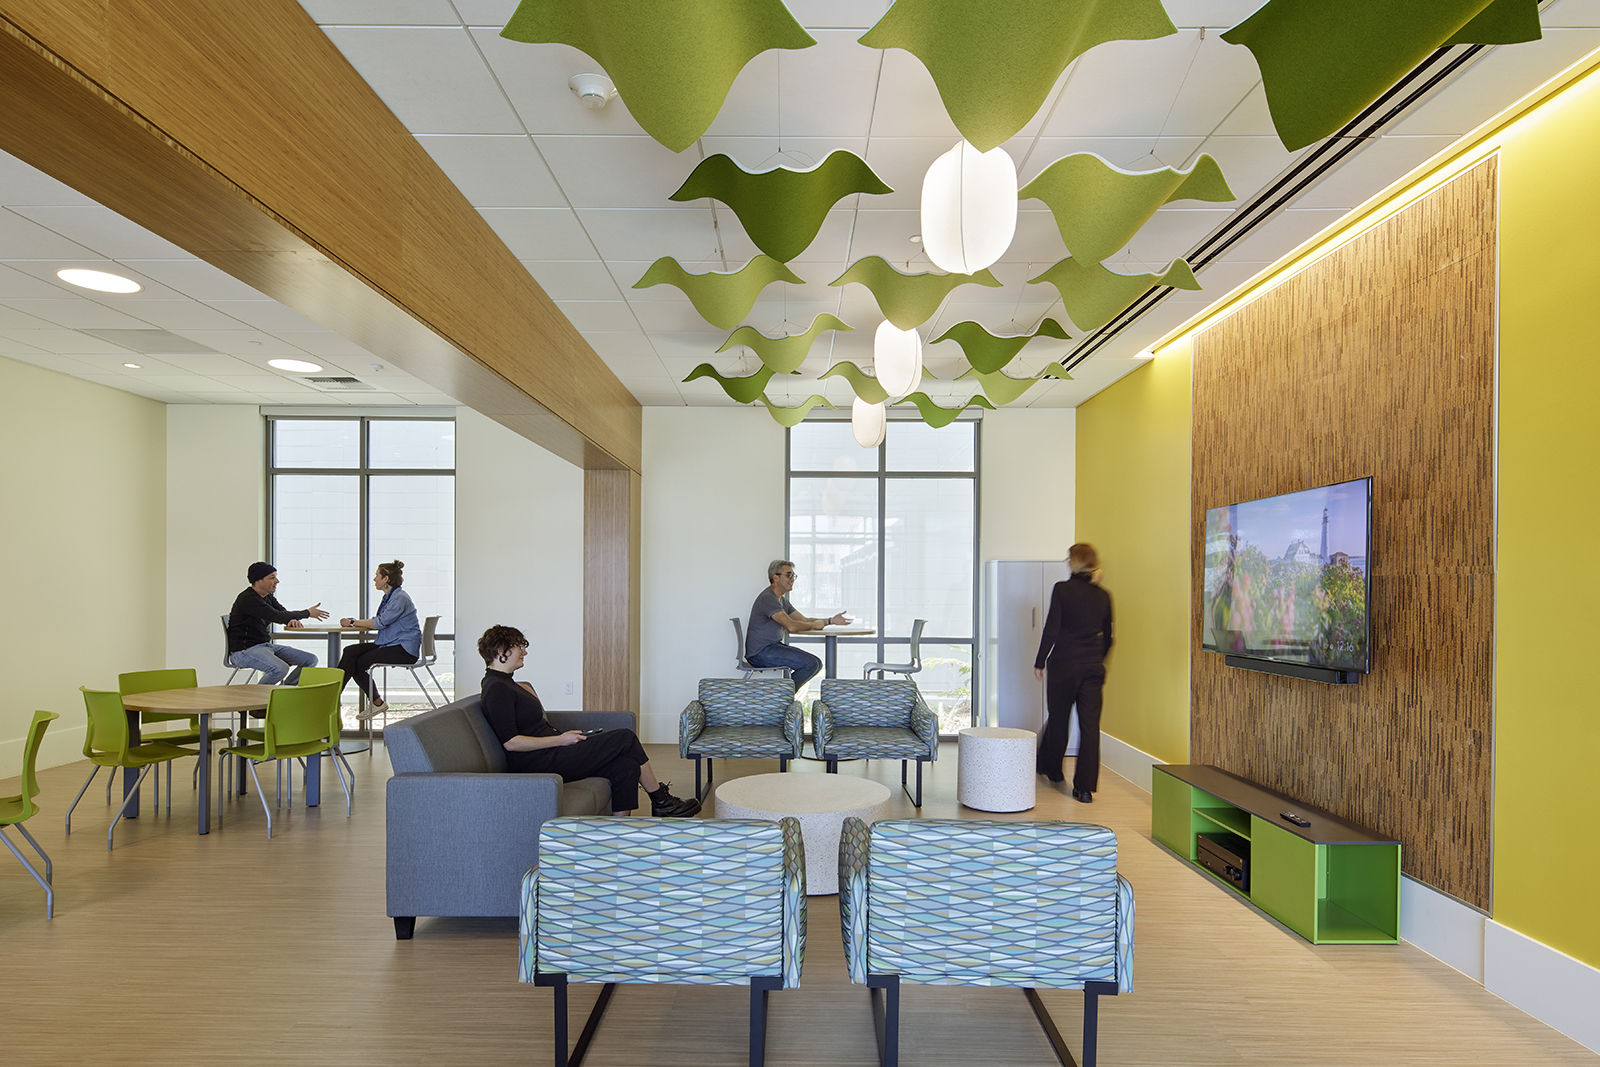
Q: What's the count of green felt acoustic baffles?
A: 15